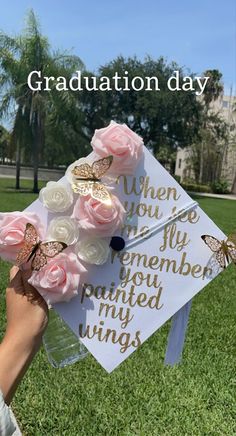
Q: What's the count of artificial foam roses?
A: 8